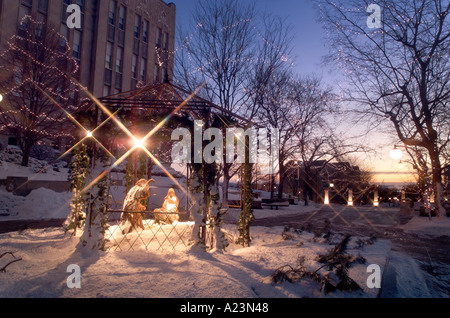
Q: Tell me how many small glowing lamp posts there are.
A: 3